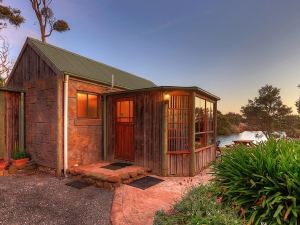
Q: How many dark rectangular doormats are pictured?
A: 3